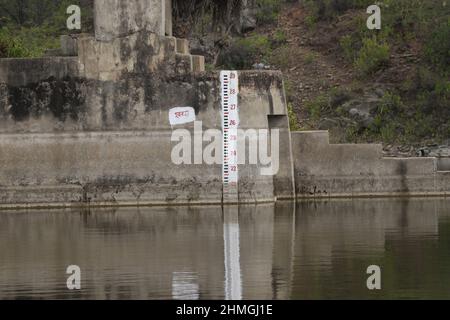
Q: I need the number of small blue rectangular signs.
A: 0